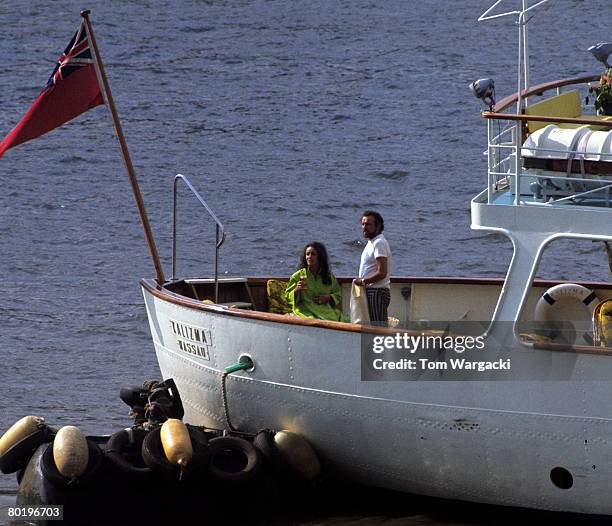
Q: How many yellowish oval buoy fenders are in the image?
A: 4